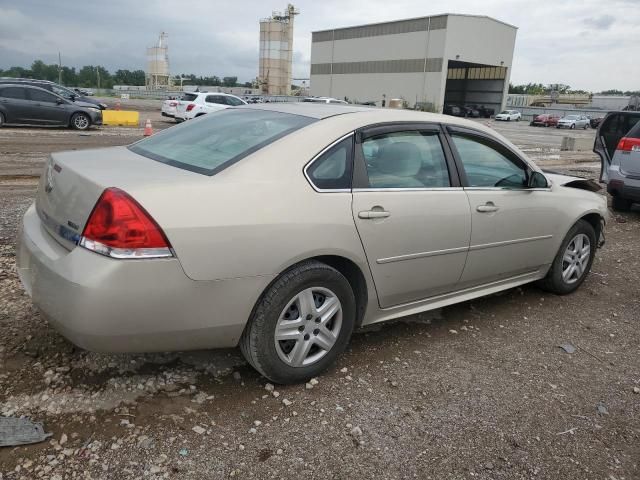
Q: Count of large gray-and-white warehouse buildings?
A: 1